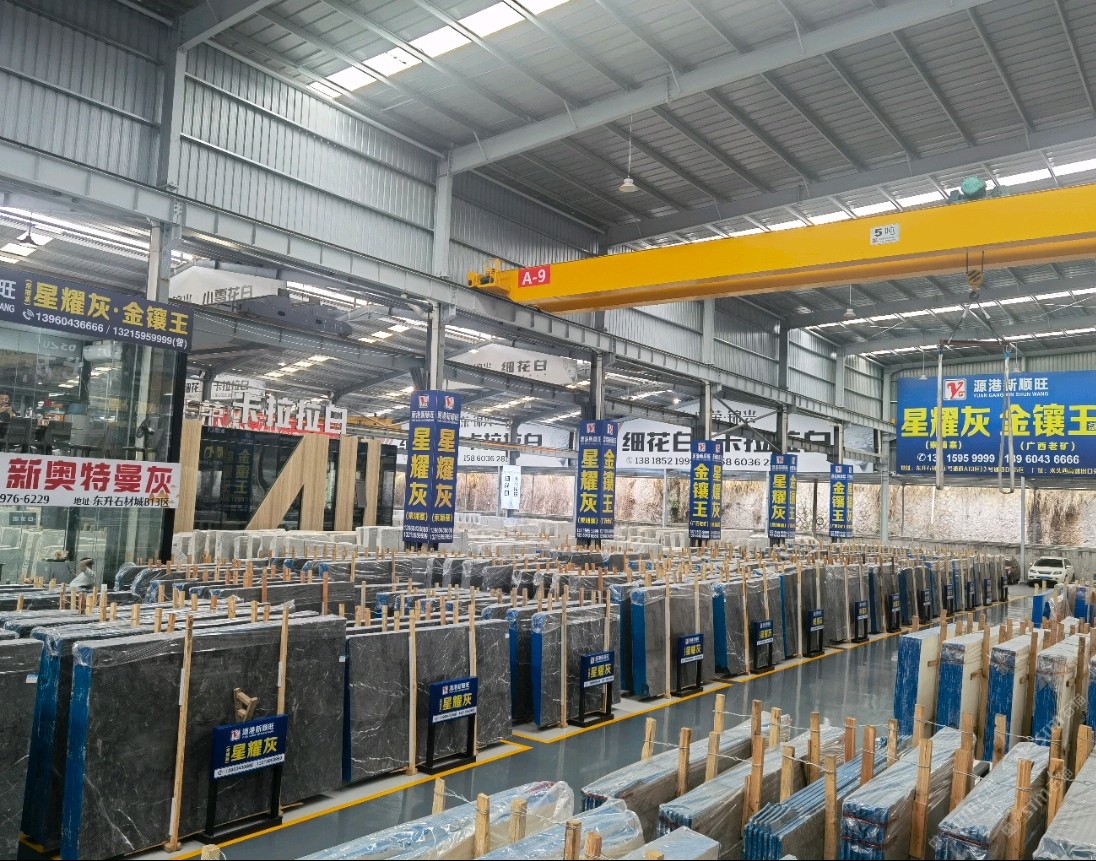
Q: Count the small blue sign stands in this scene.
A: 13